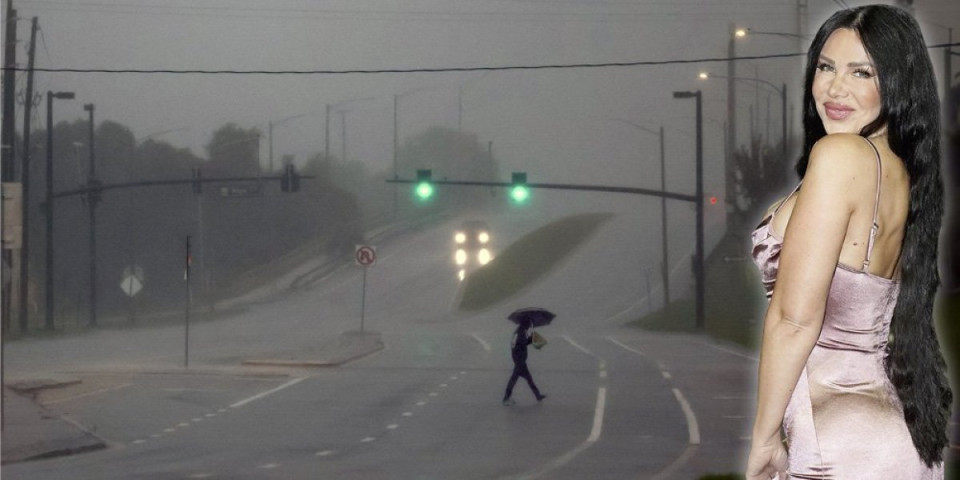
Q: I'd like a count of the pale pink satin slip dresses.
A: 1